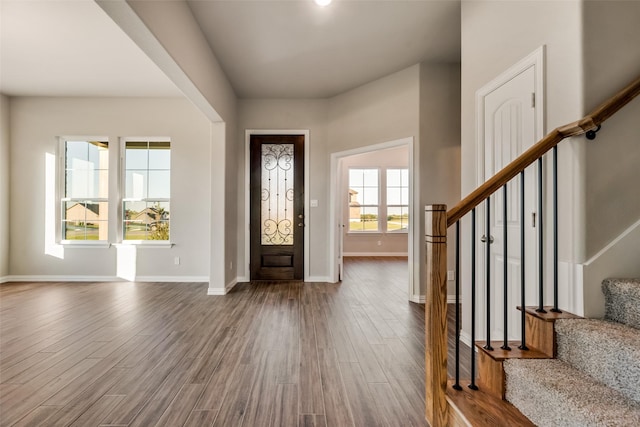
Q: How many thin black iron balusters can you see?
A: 7